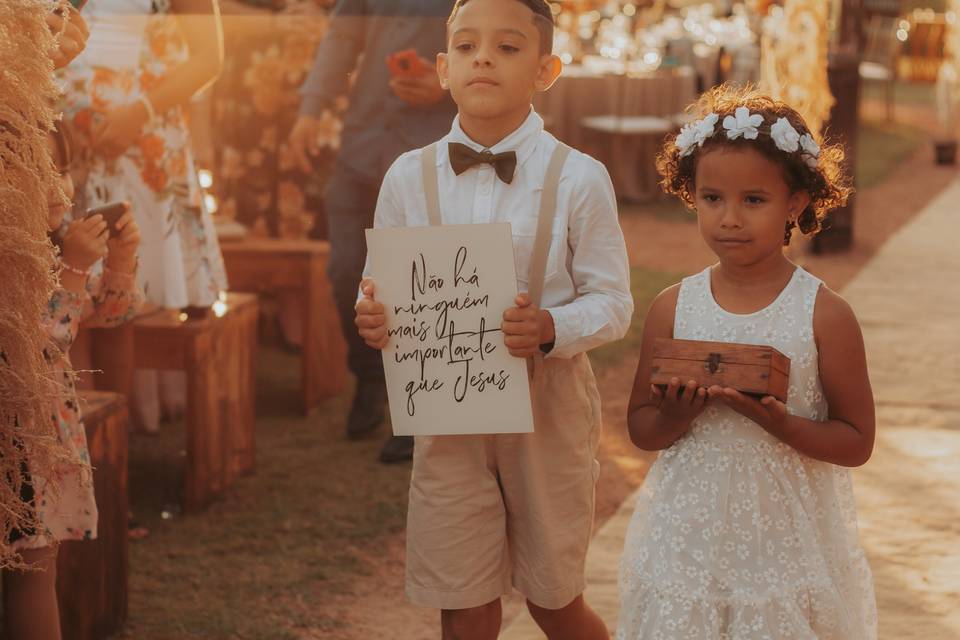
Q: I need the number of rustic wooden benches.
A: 3